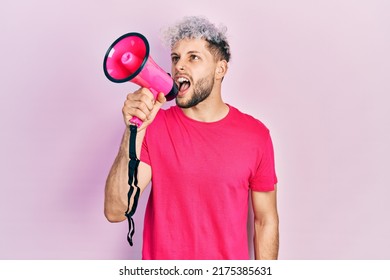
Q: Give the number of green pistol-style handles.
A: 0